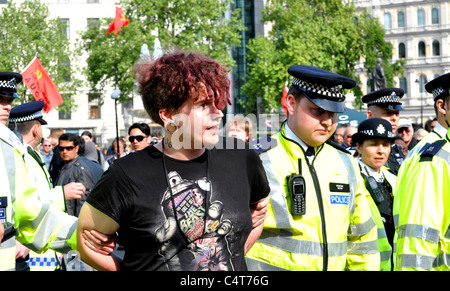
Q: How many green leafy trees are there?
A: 3